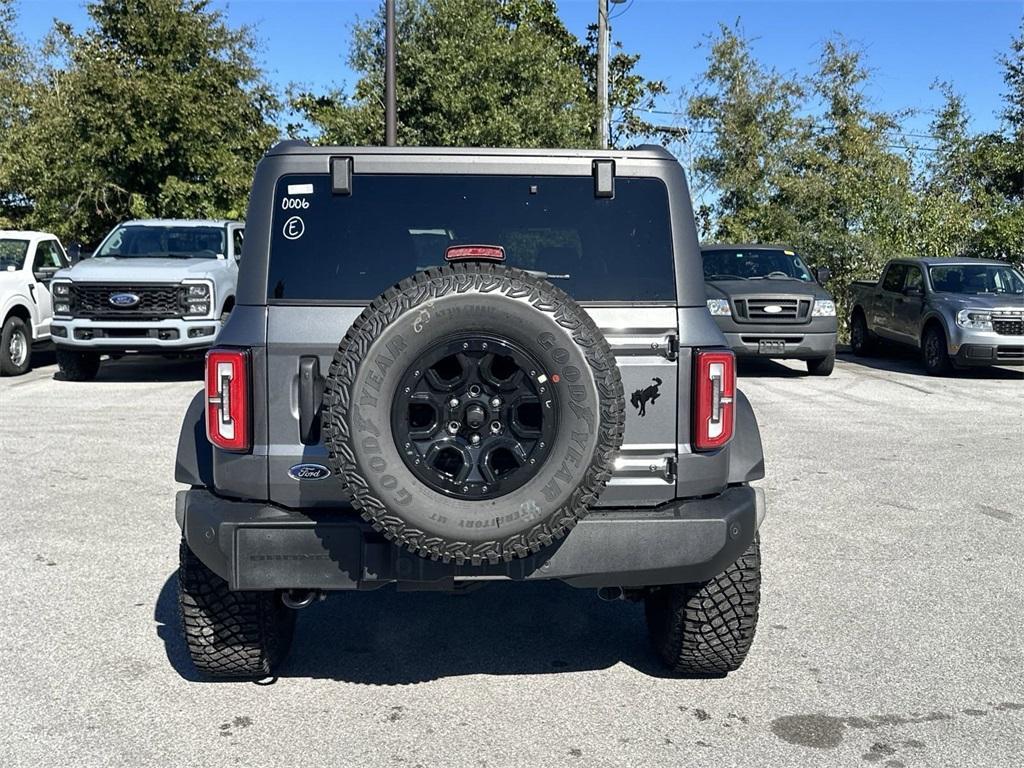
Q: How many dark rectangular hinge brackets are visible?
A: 2